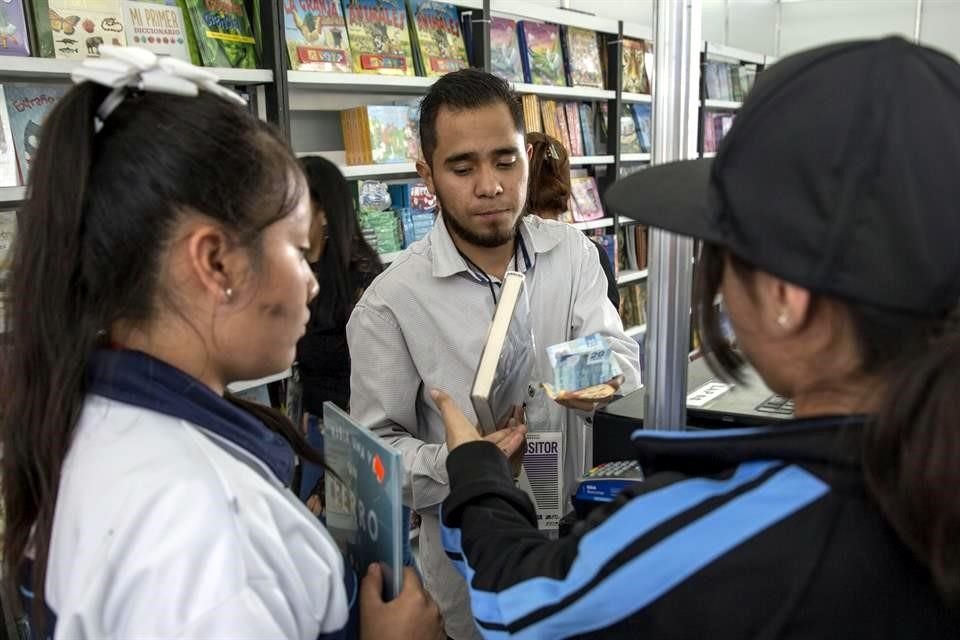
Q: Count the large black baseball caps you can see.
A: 1